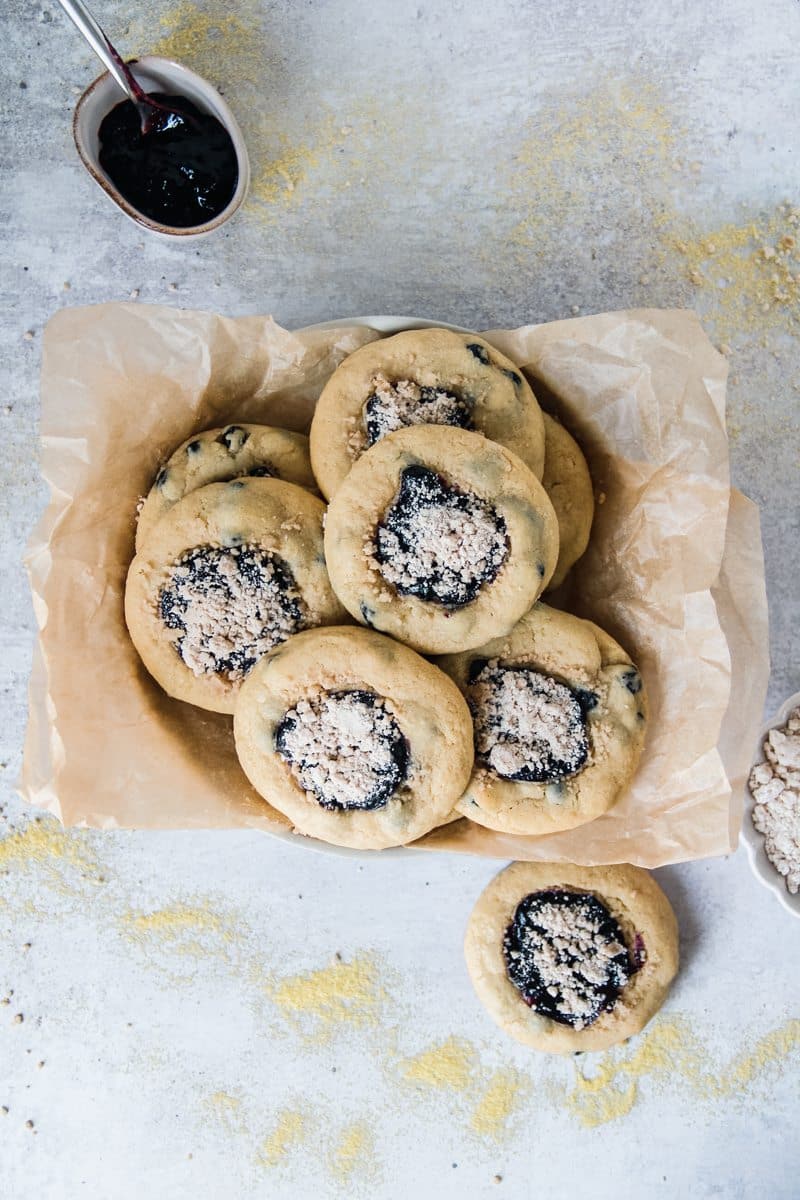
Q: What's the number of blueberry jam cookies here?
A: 8